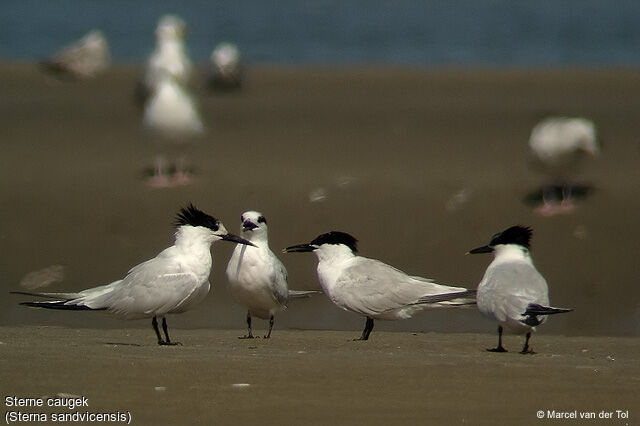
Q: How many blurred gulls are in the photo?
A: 5